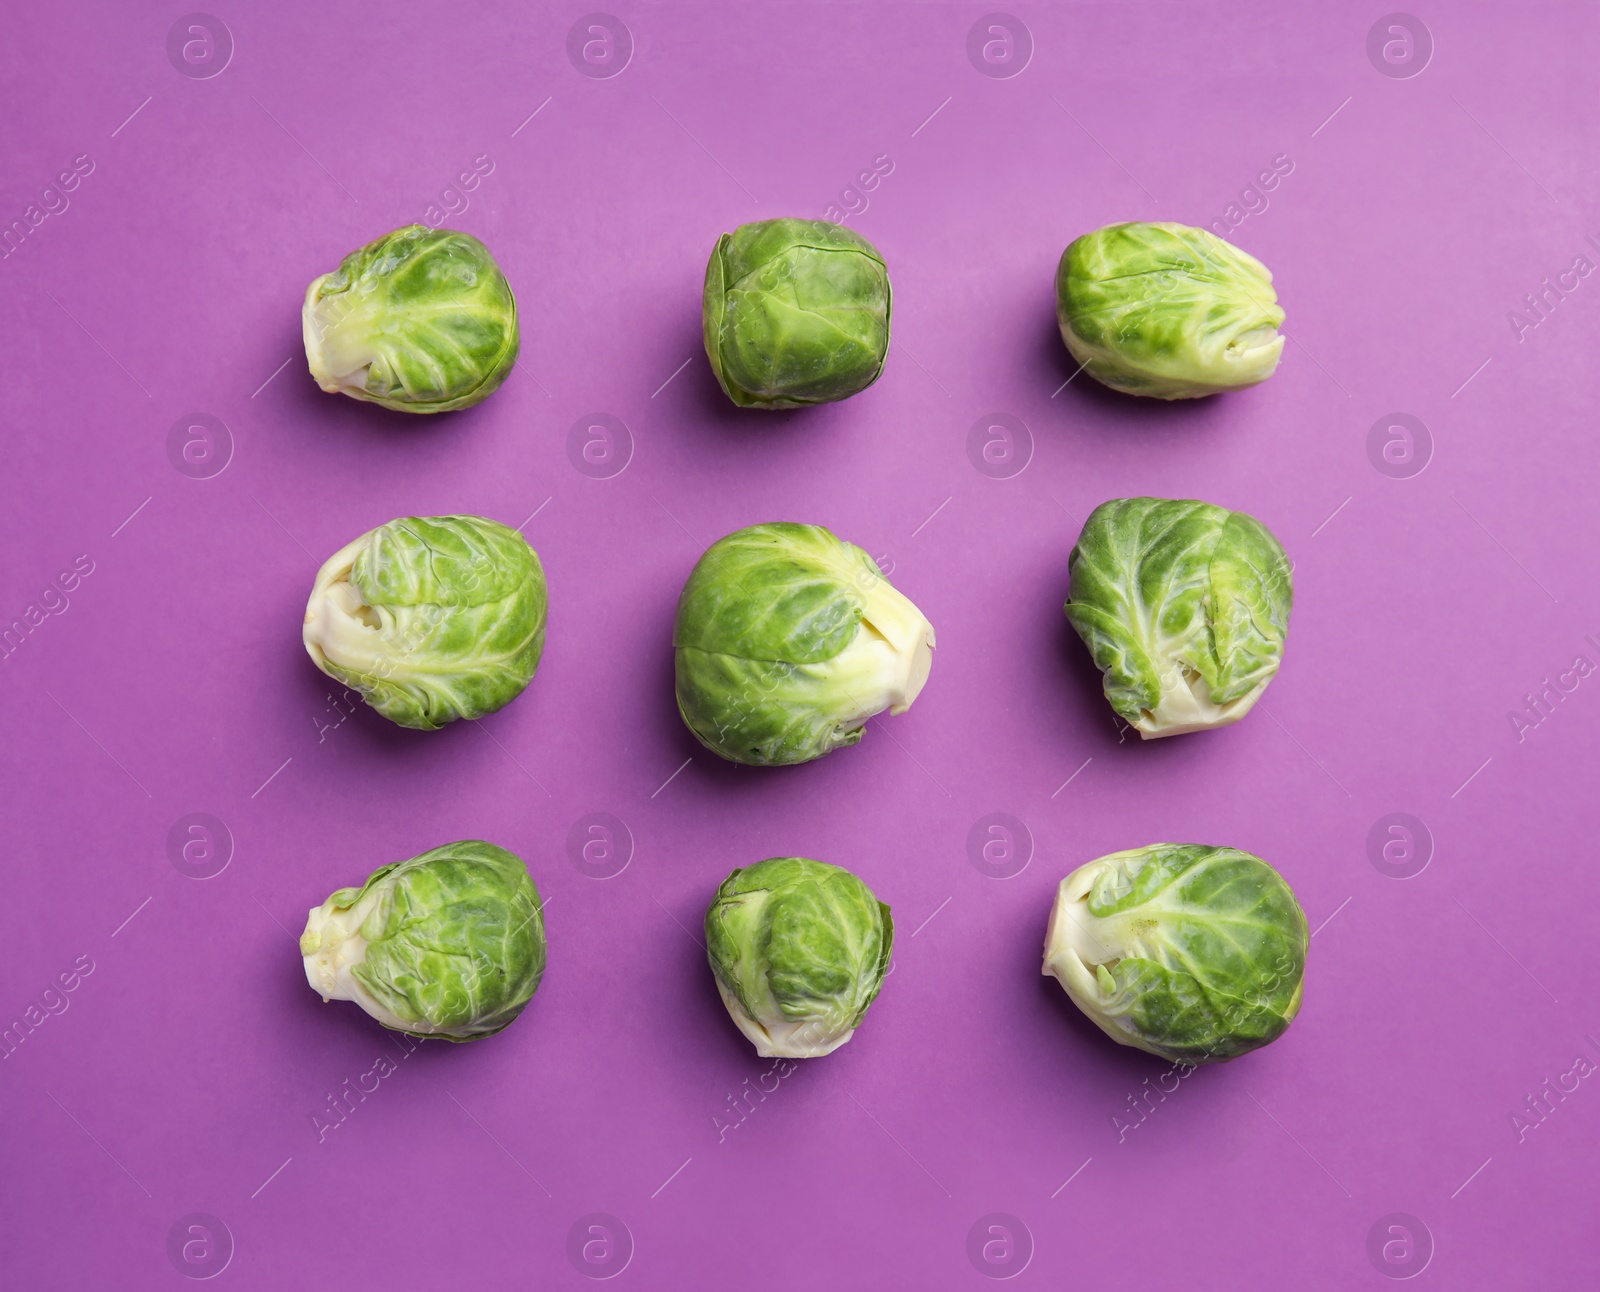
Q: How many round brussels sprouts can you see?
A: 9